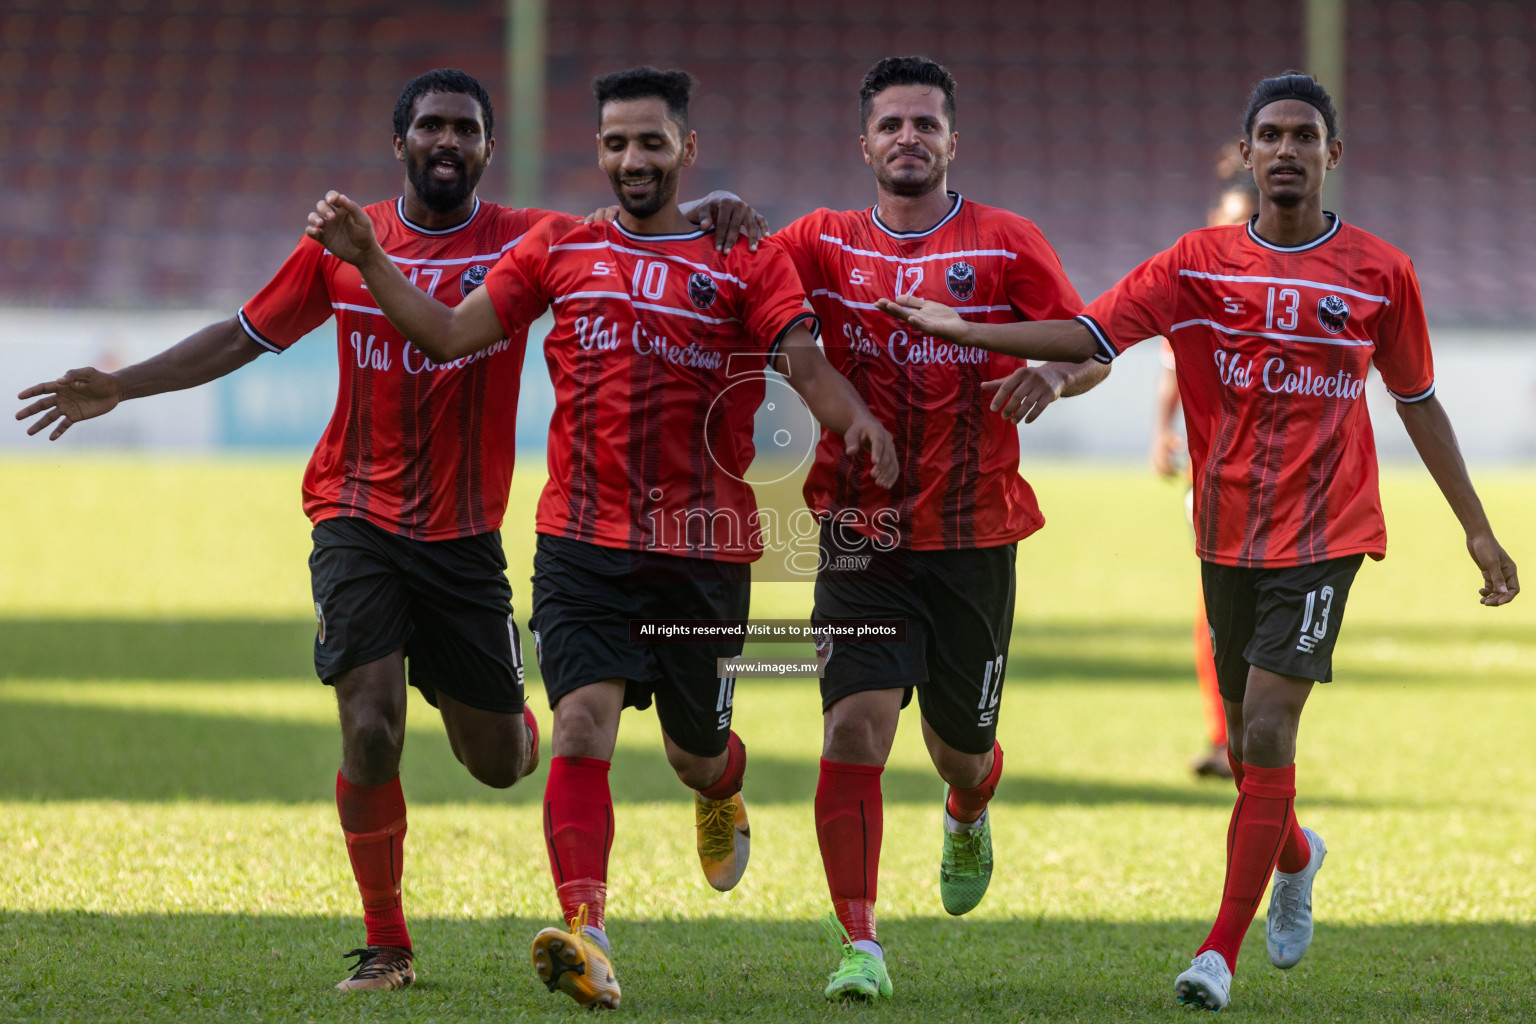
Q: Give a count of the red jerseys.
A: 4